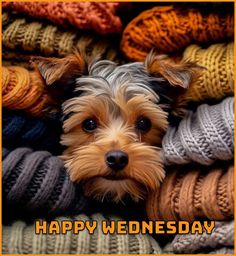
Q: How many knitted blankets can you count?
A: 11